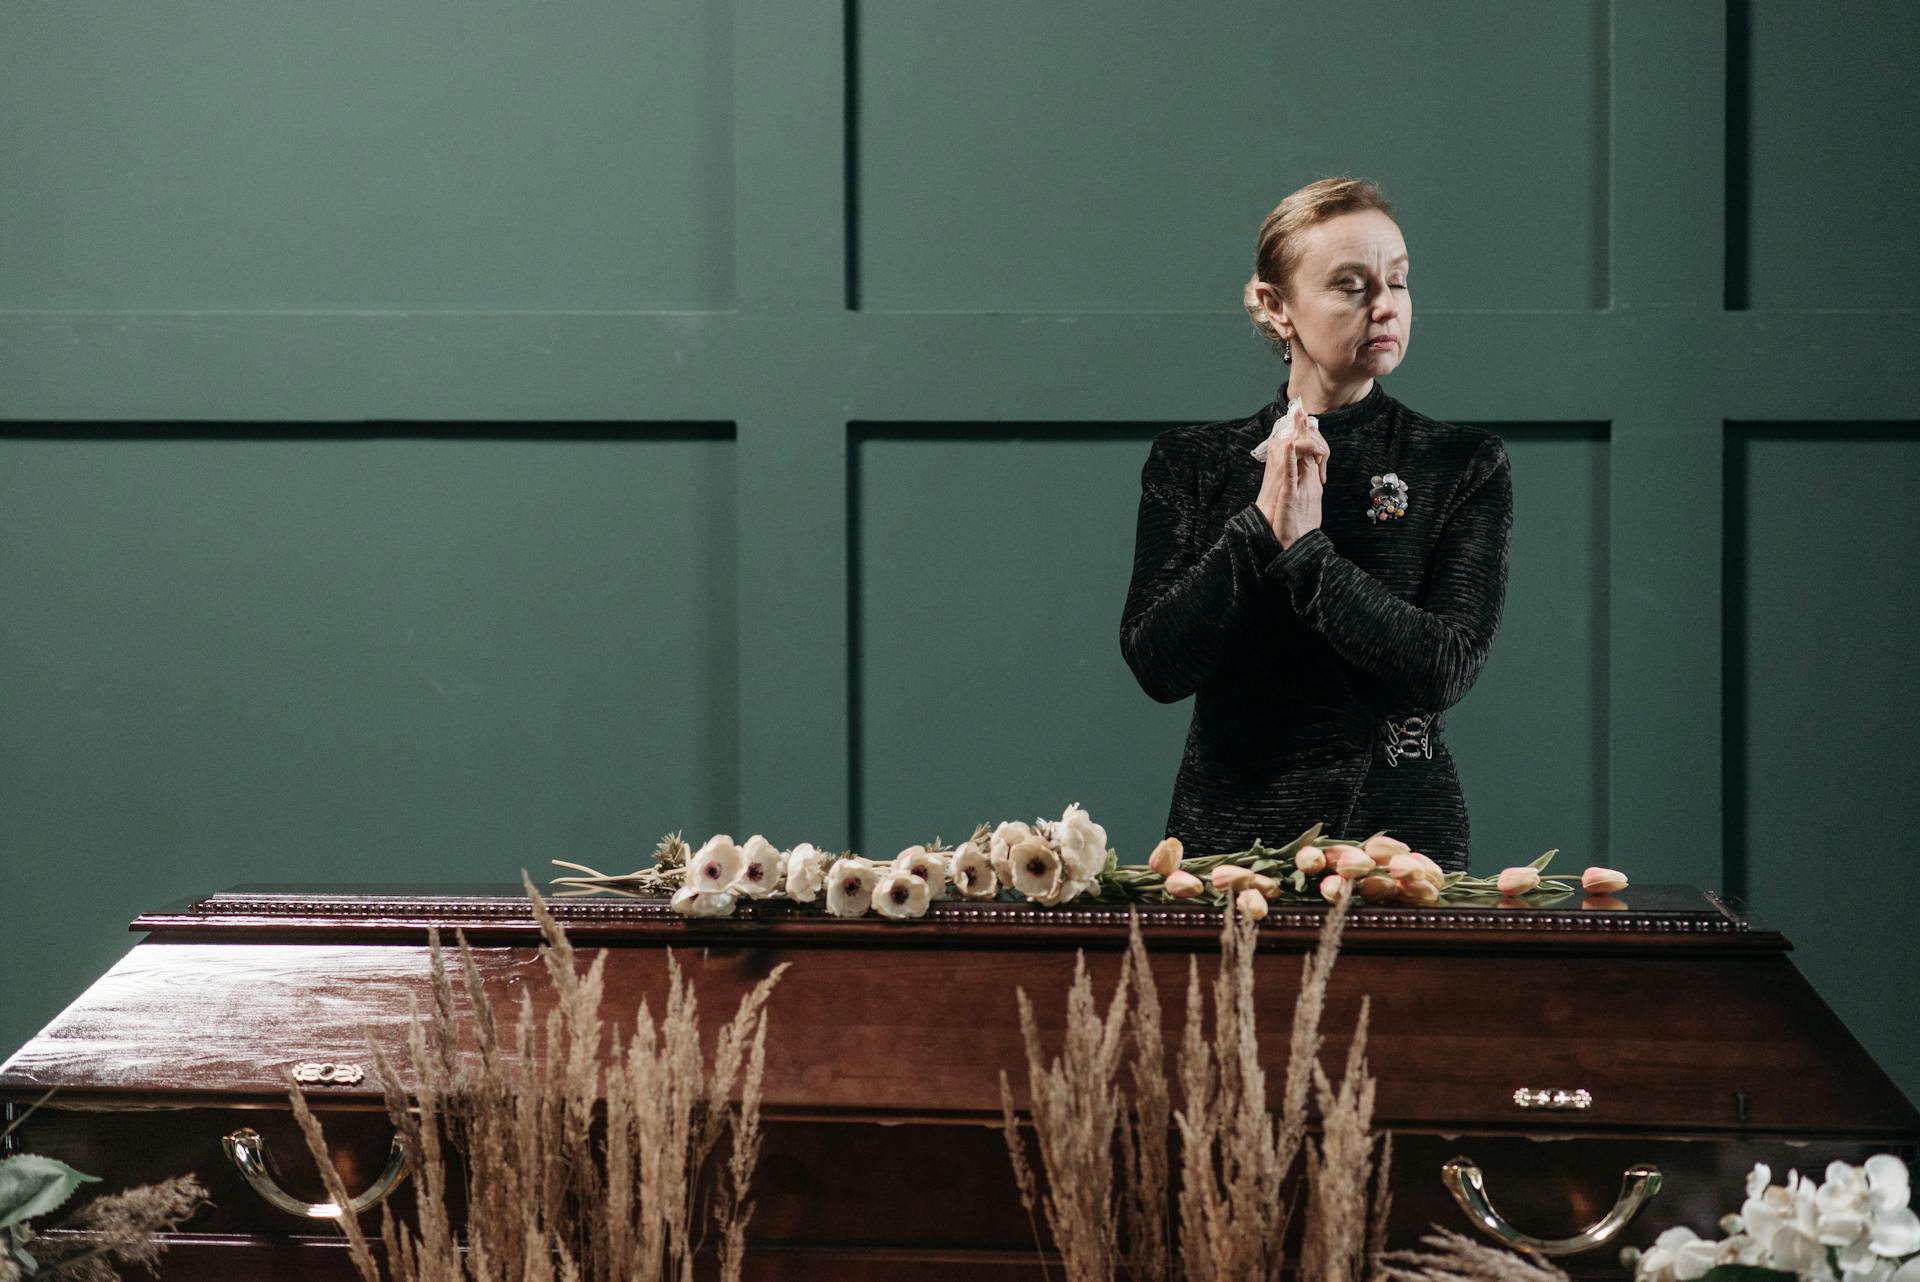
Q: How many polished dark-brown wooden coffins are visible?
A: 1